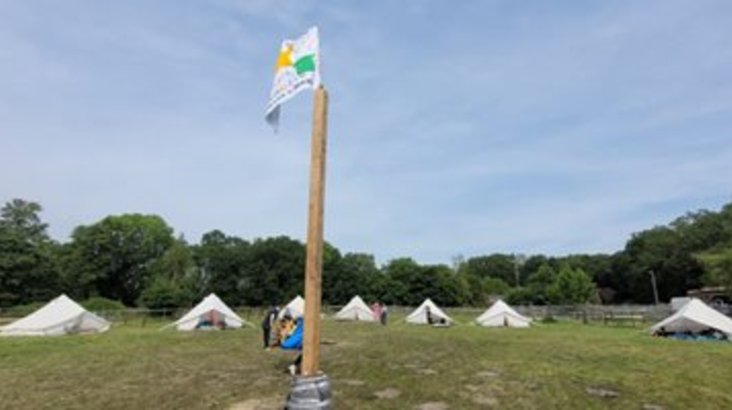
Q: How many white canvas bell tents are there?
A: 7